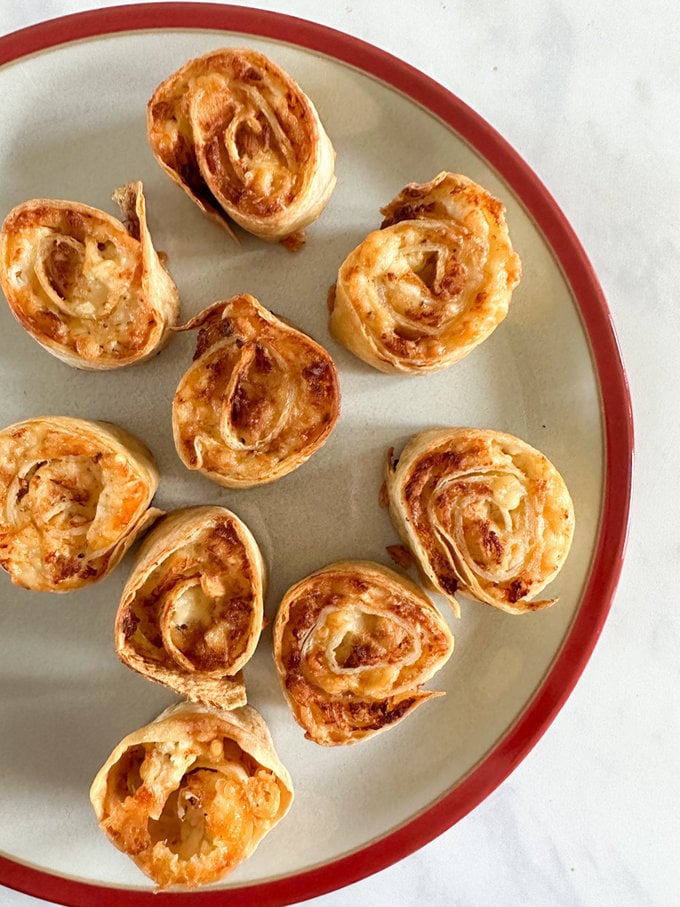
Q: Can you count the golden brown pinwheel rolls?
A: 9